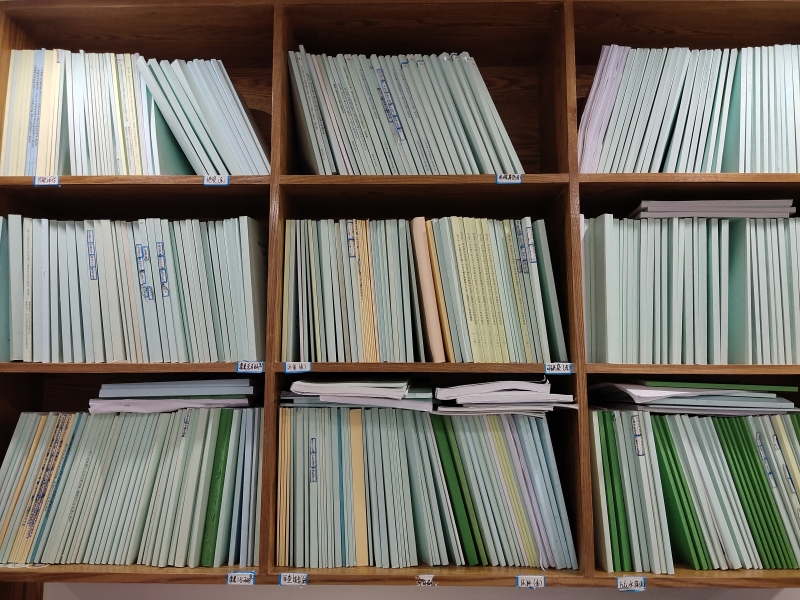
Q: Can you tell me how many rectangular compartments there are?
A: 9